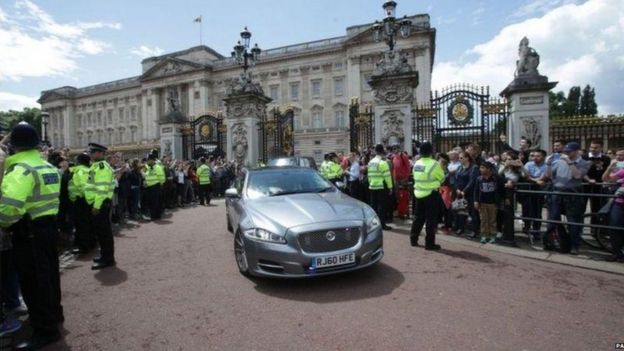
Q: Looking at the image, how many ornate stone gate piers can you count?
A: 4